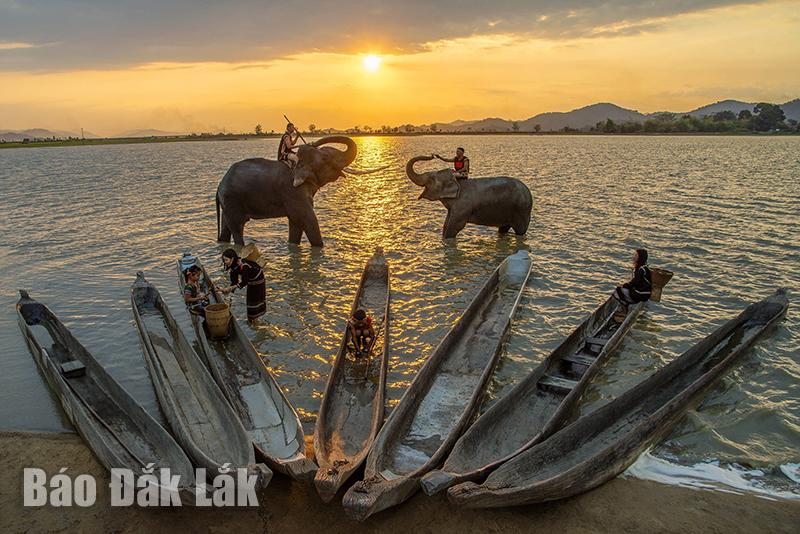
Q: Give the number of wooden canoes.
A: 7